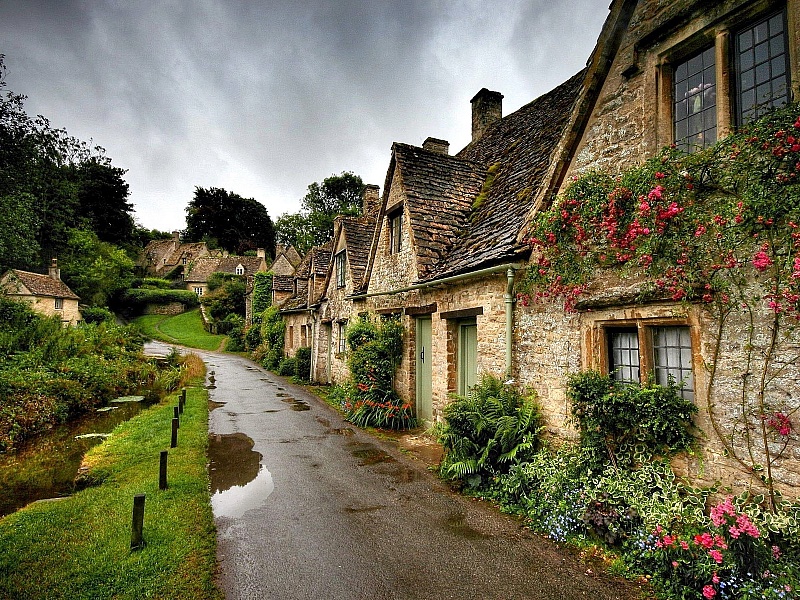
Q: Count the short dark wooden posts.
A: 6